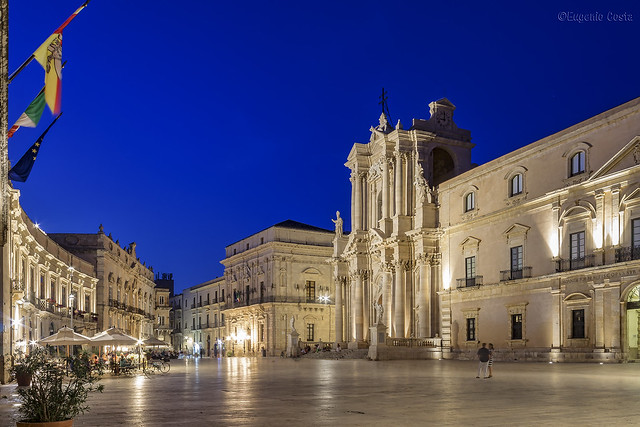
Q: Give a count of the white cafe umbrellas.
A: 3